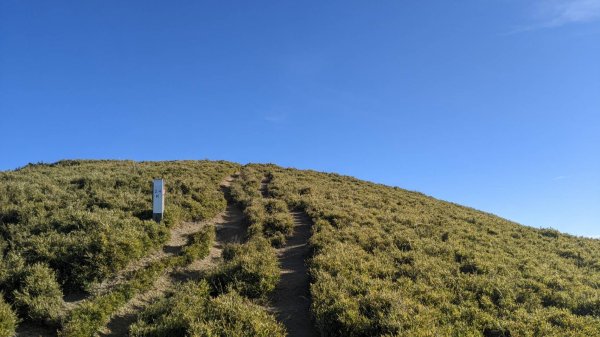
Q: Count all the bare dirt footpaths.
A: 3